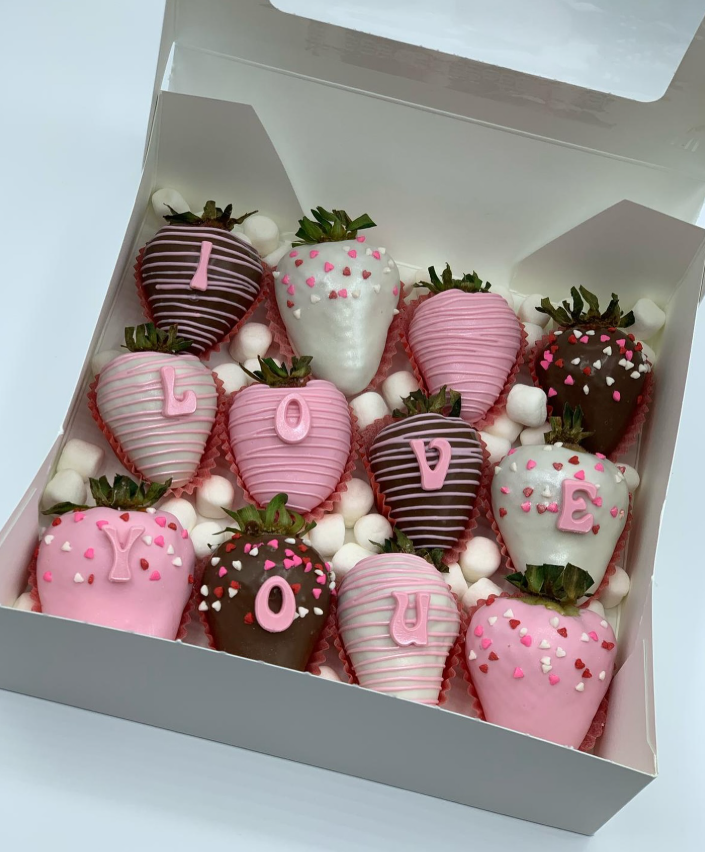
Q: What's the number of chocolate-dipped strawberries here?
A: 12